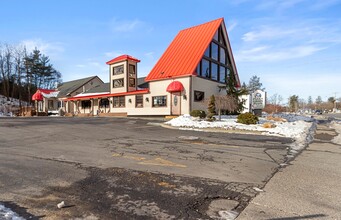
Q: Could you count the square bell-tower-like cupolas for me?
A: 1